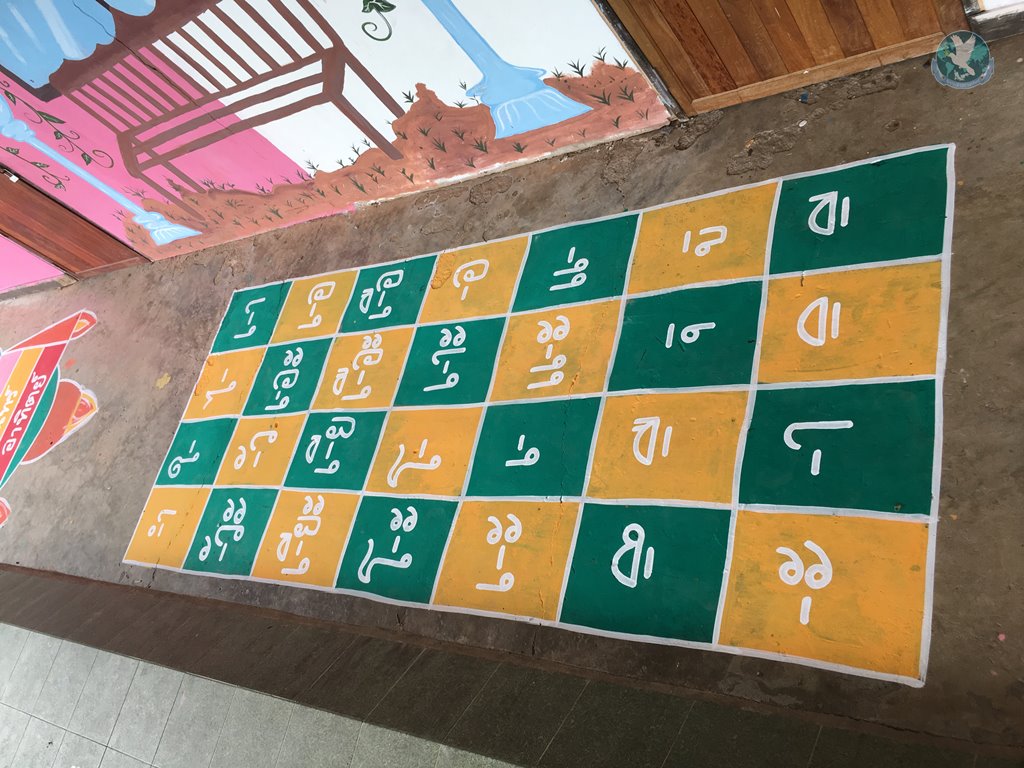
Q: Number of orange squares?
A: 14